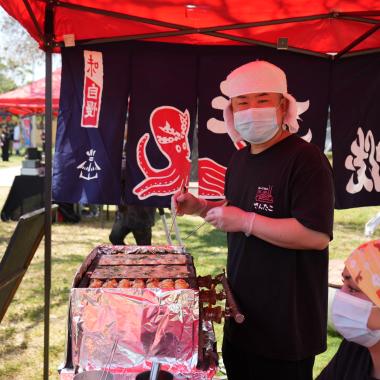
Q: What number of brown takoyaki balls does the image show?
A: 7